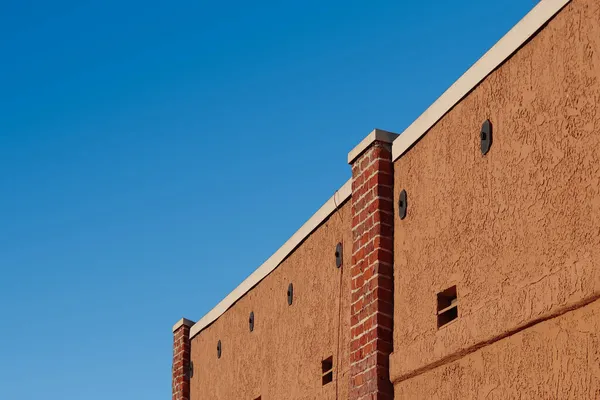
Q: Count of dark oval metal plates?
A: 7